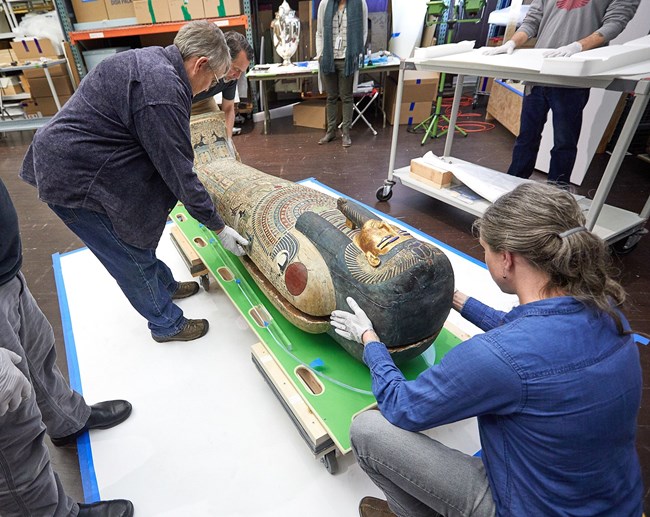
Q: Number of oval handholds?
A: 5